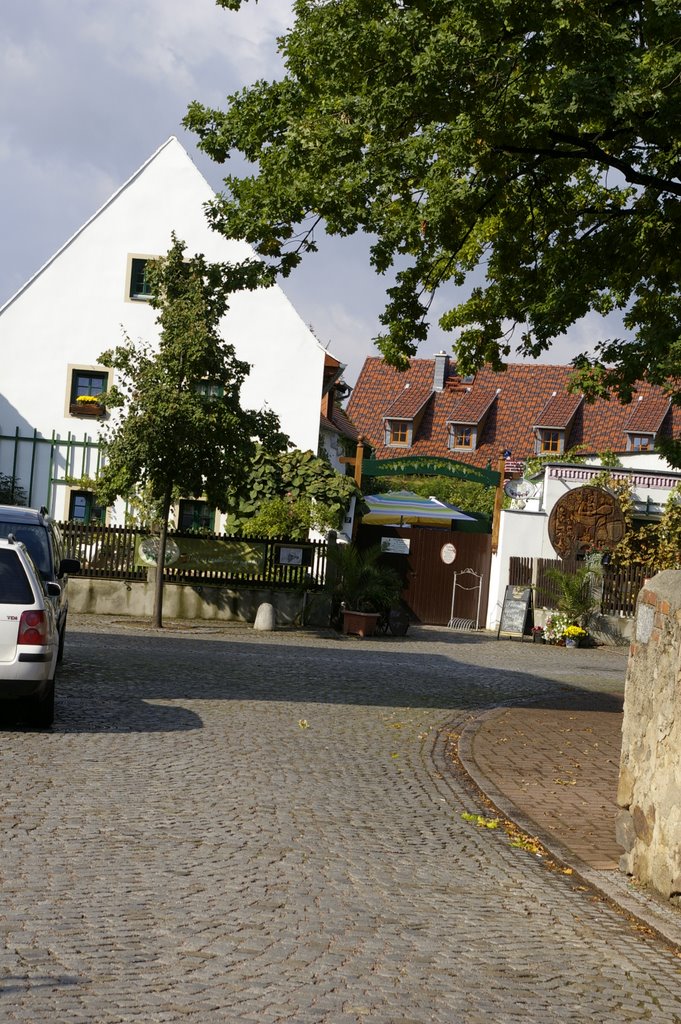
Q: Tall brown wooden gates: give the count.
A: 1